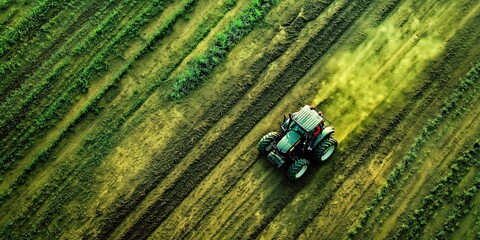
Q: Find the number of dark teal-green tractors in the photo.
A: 1